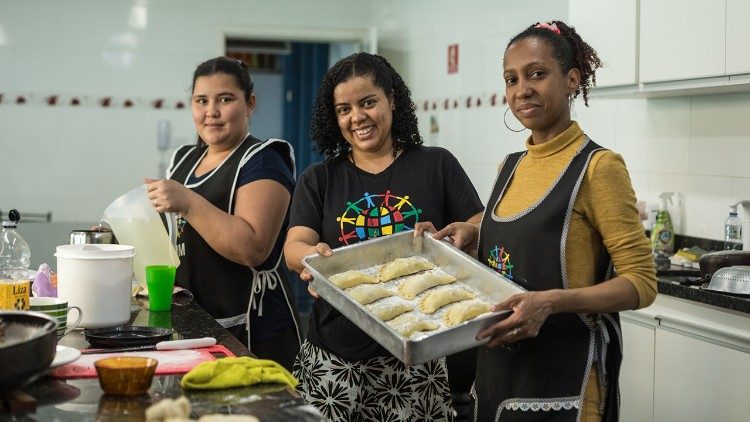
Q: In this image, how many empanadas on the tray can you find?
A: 8